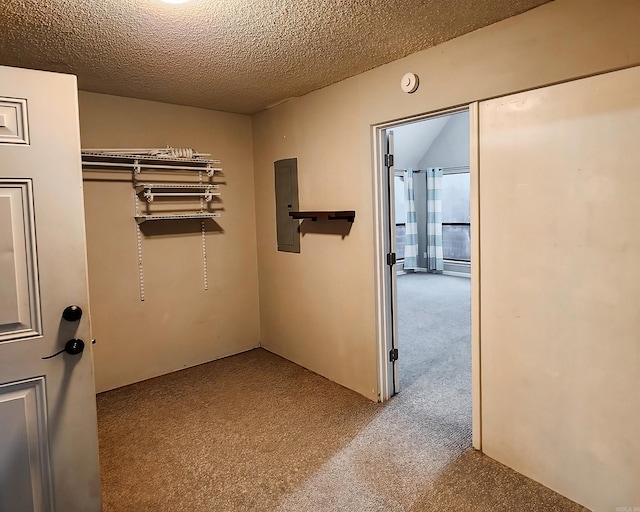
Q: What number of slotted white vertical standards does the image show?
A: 2